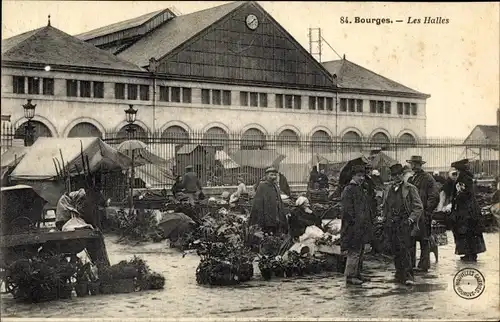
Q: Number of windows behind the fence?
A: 11